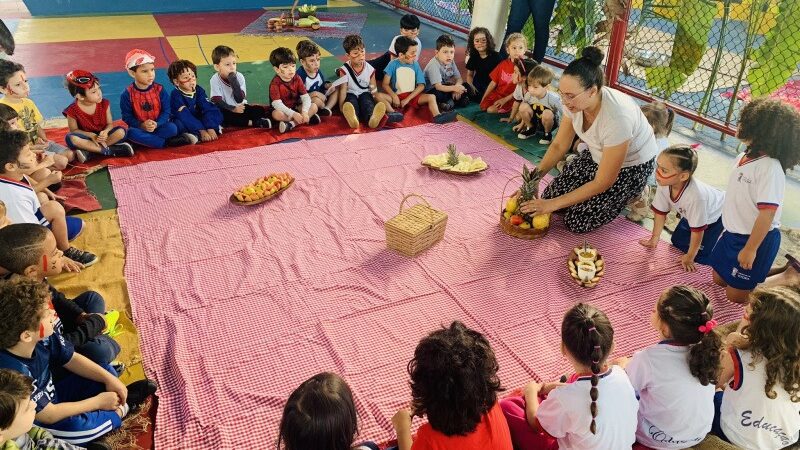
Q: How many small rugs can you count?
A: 1